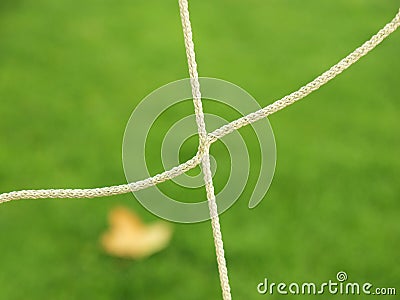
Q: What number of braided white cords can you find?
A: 2